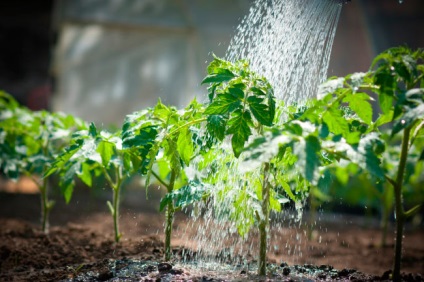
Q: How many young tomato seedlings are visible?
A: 5